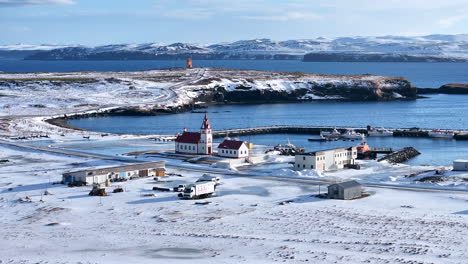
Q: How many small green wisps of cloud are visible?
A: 0